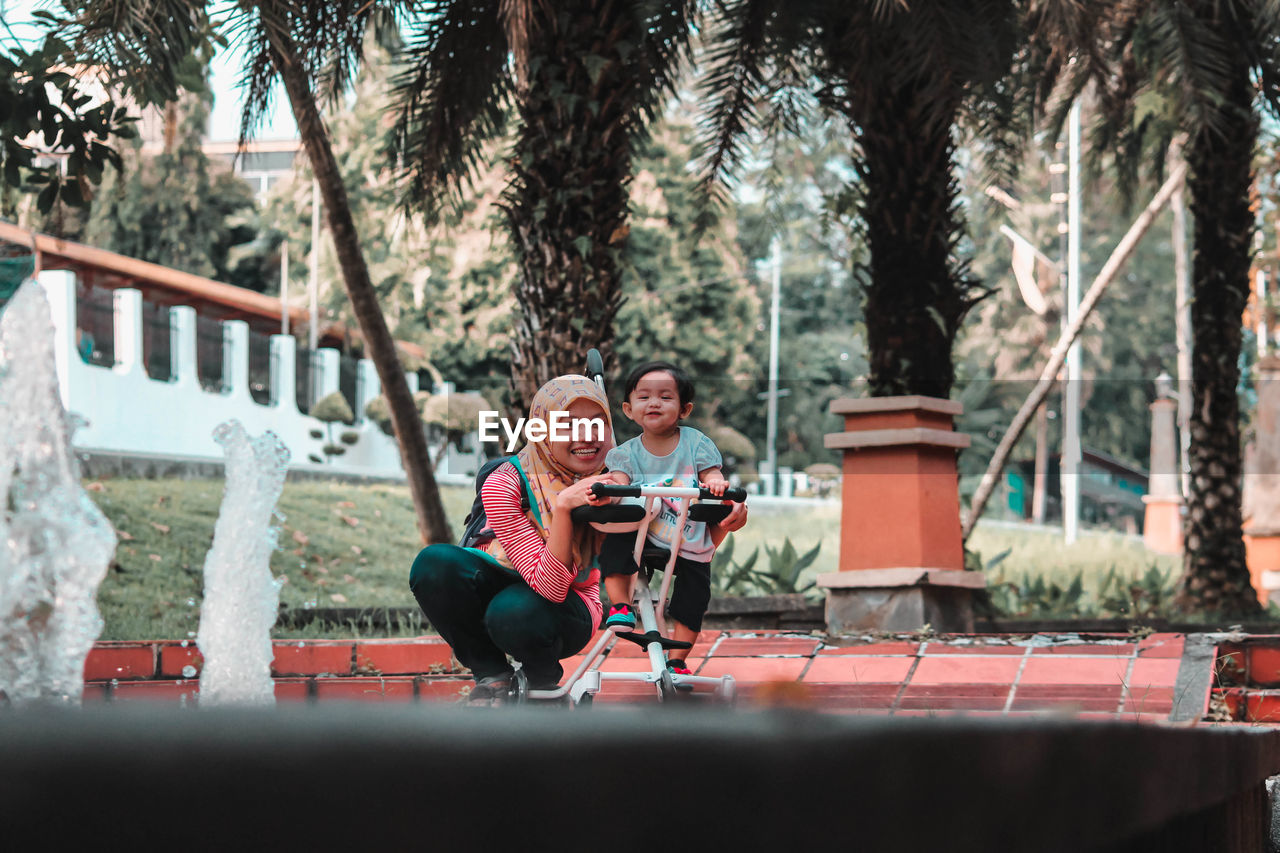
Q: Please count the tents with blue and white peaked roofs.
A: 0